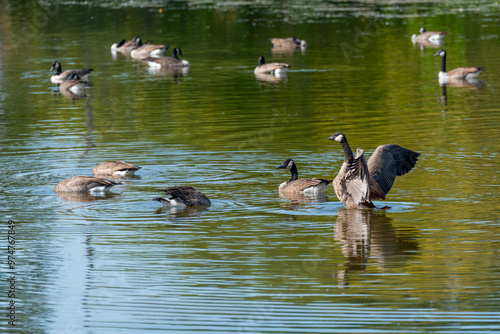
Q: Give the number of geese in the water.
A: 14